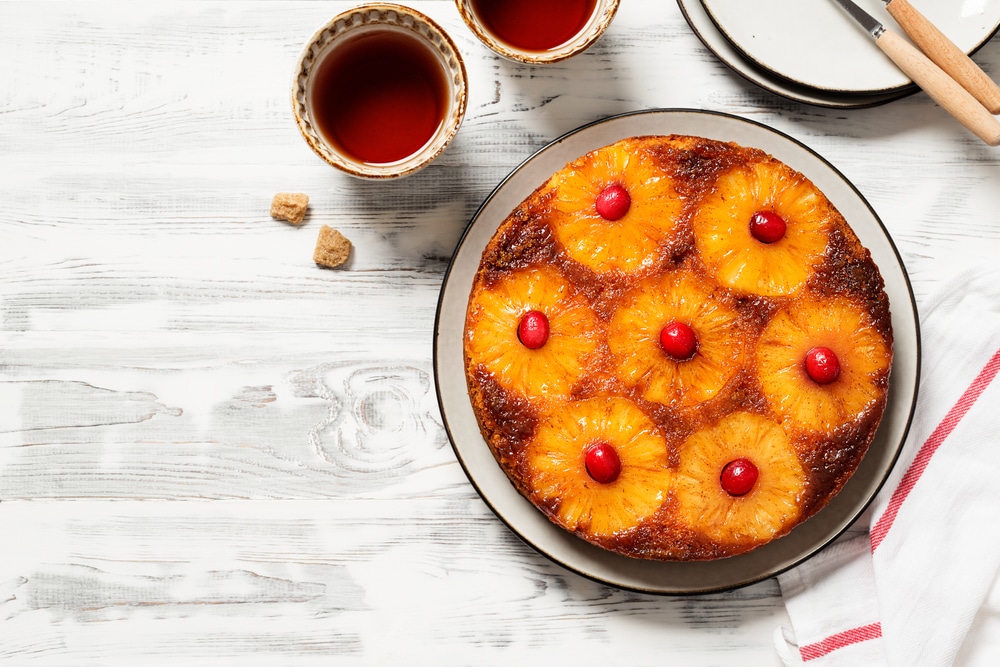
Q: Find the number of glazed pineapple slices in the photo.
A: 7